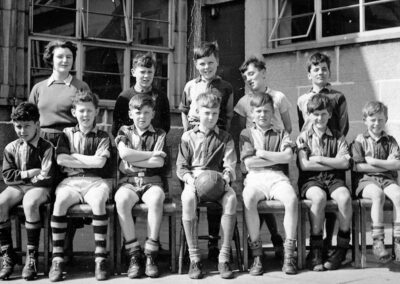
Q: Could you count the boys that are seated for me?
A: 7